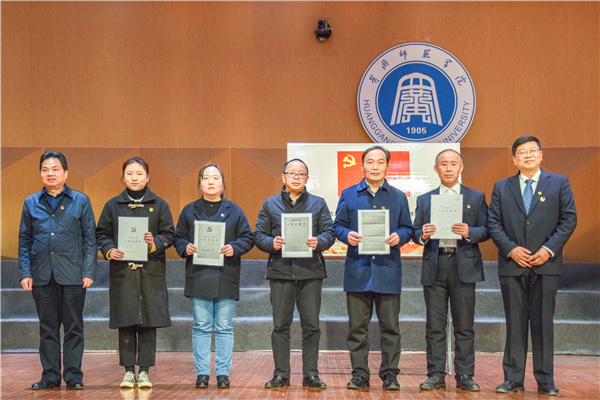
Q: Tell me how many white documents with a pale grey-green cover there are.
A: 5